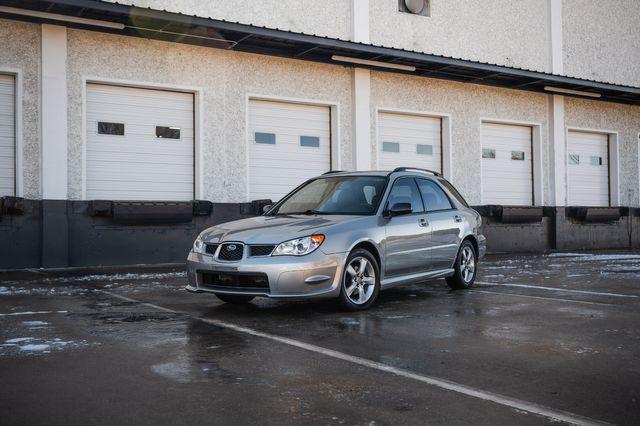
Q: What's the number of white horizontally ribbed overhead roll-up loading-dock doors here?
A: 6